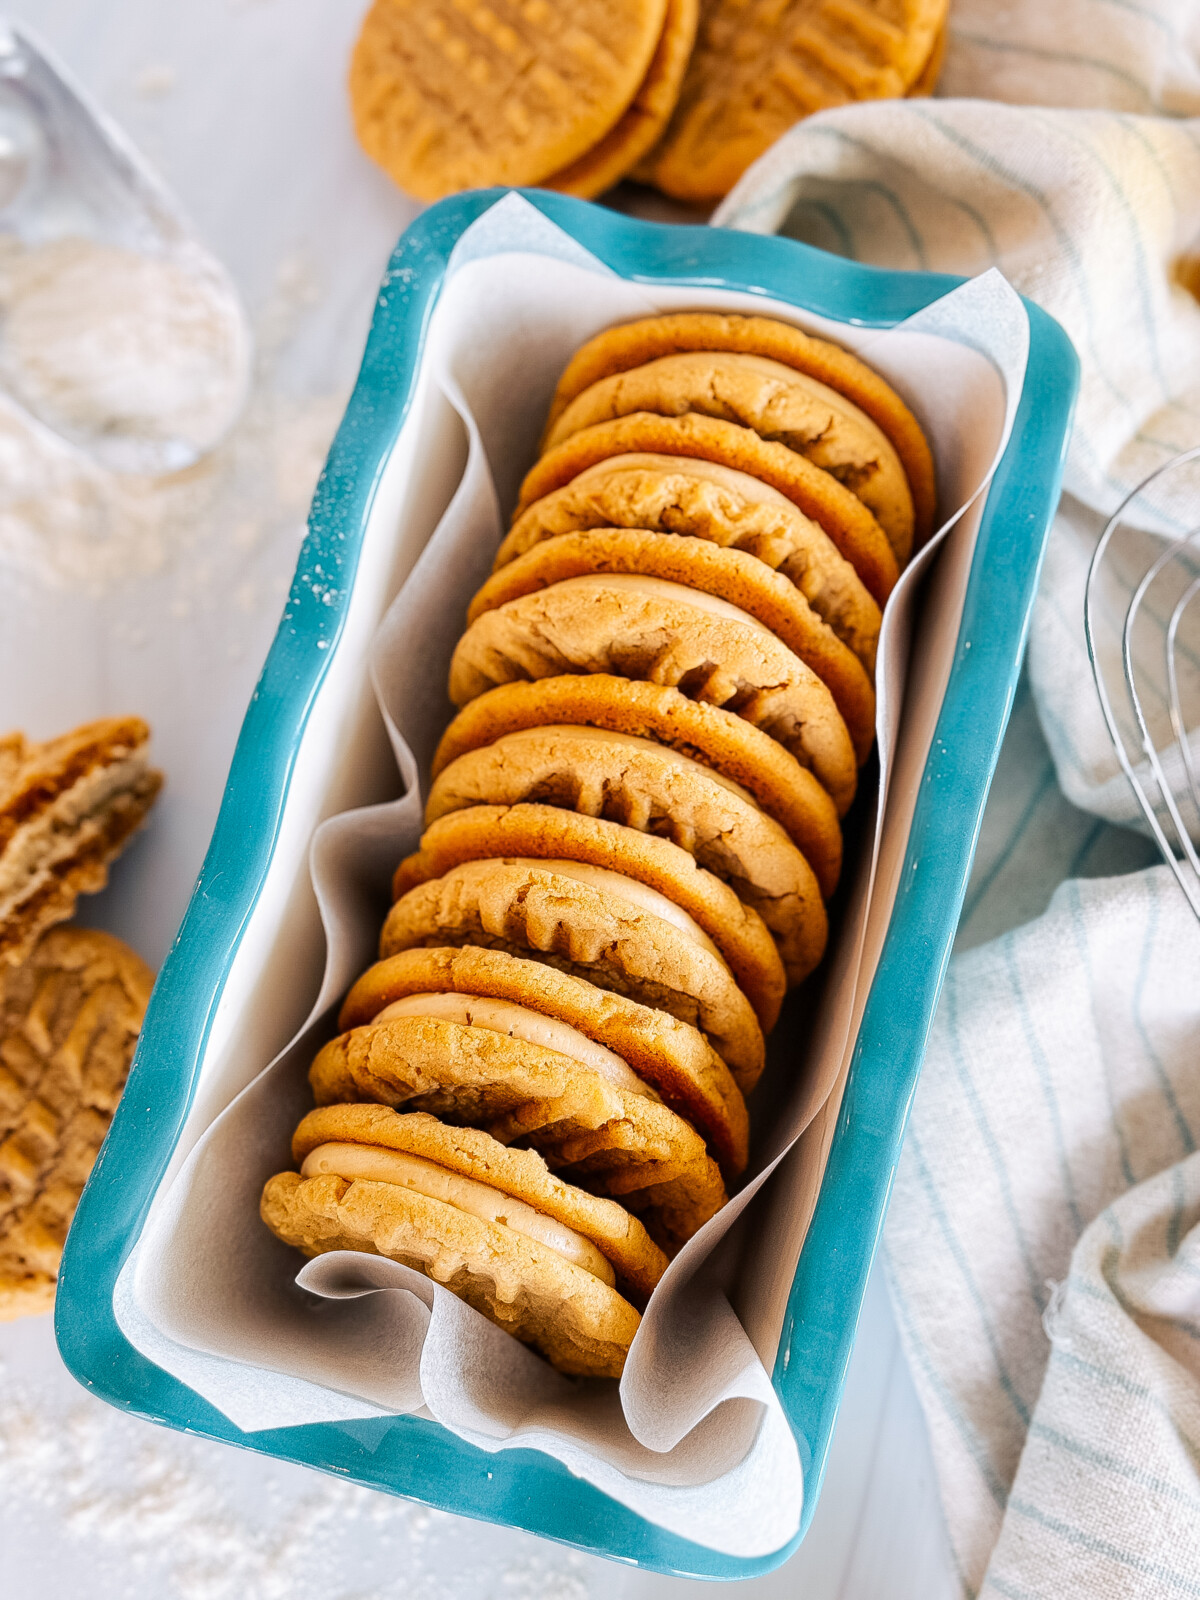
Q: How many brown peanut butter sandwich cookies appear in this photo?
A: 11